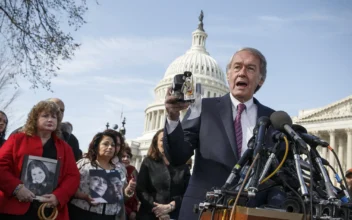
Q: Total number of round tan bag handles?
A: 2